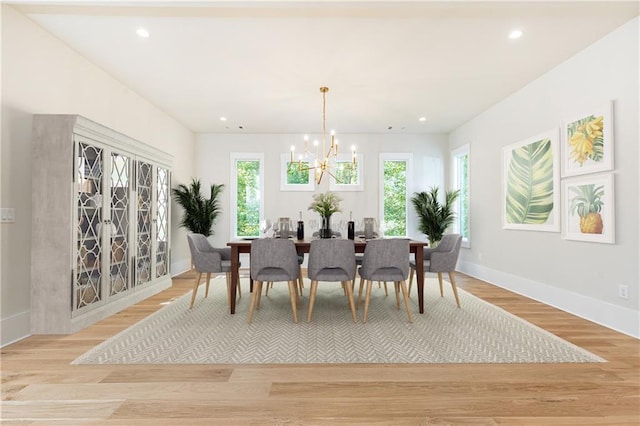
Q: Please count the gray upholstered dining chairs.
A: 8